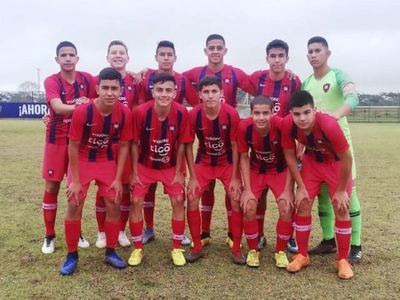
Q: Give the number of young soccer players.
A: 11